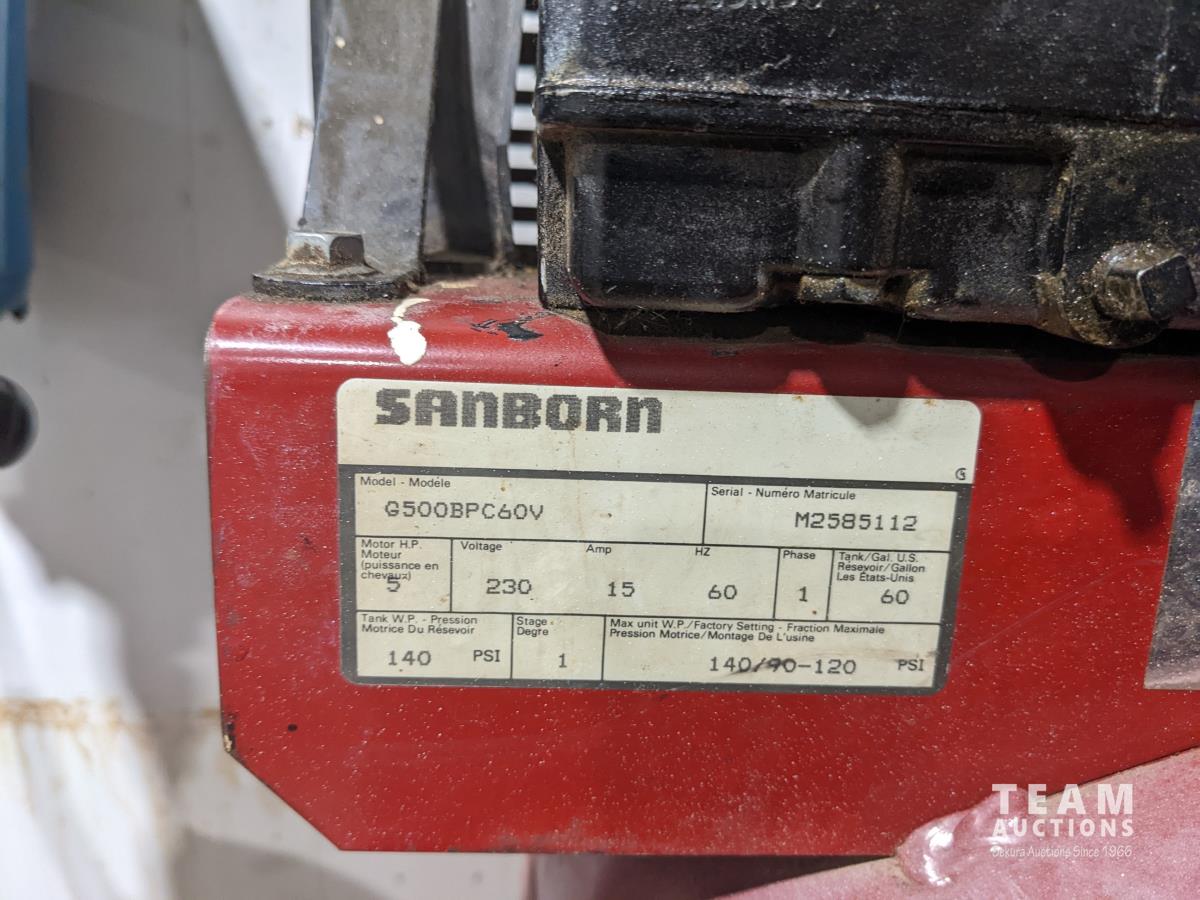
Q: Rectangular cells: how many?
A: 9